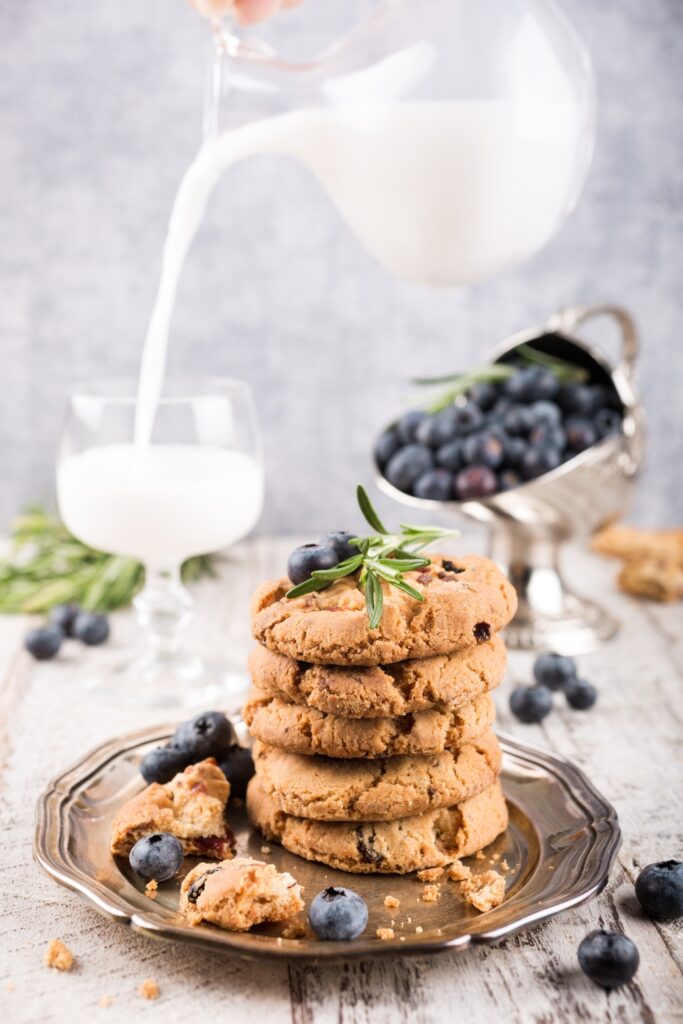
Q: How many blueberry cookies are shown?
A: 5